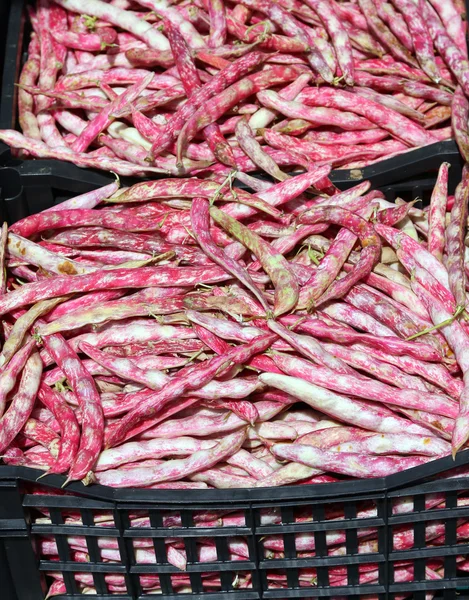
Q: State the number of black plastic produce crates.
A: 2